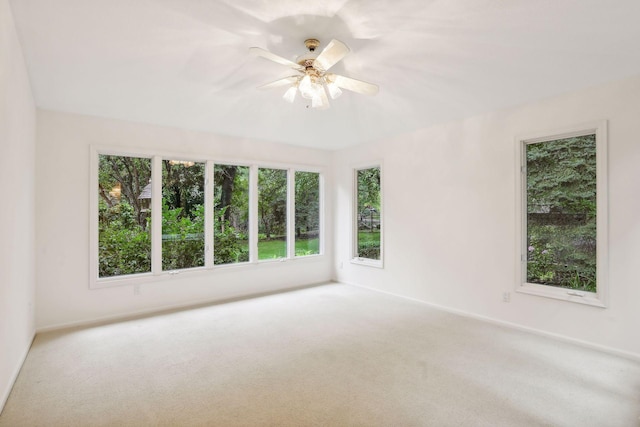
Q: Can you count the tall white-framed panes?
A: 7